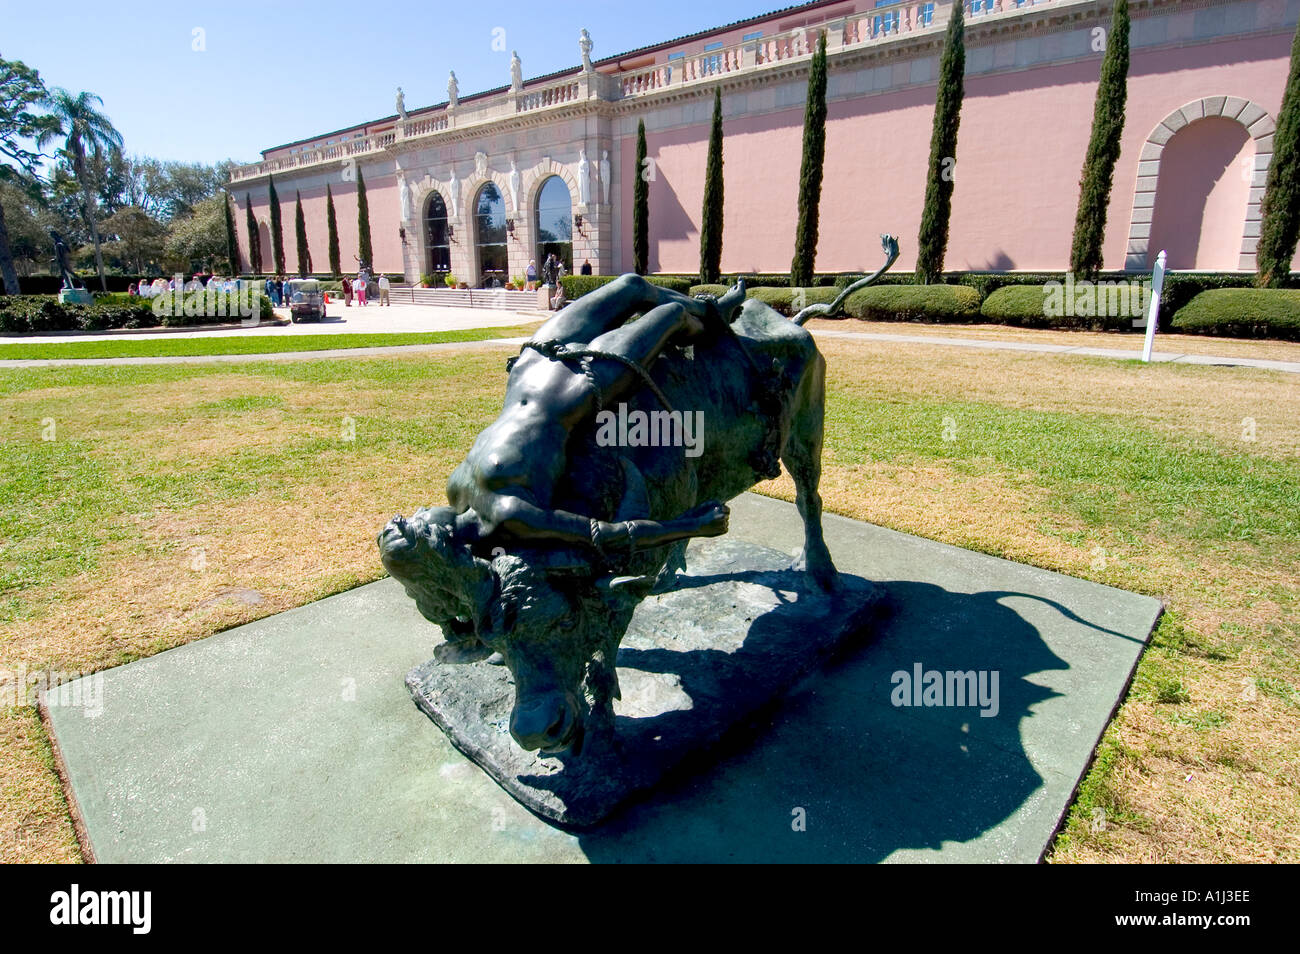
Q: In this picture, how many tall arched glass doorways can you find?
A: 3